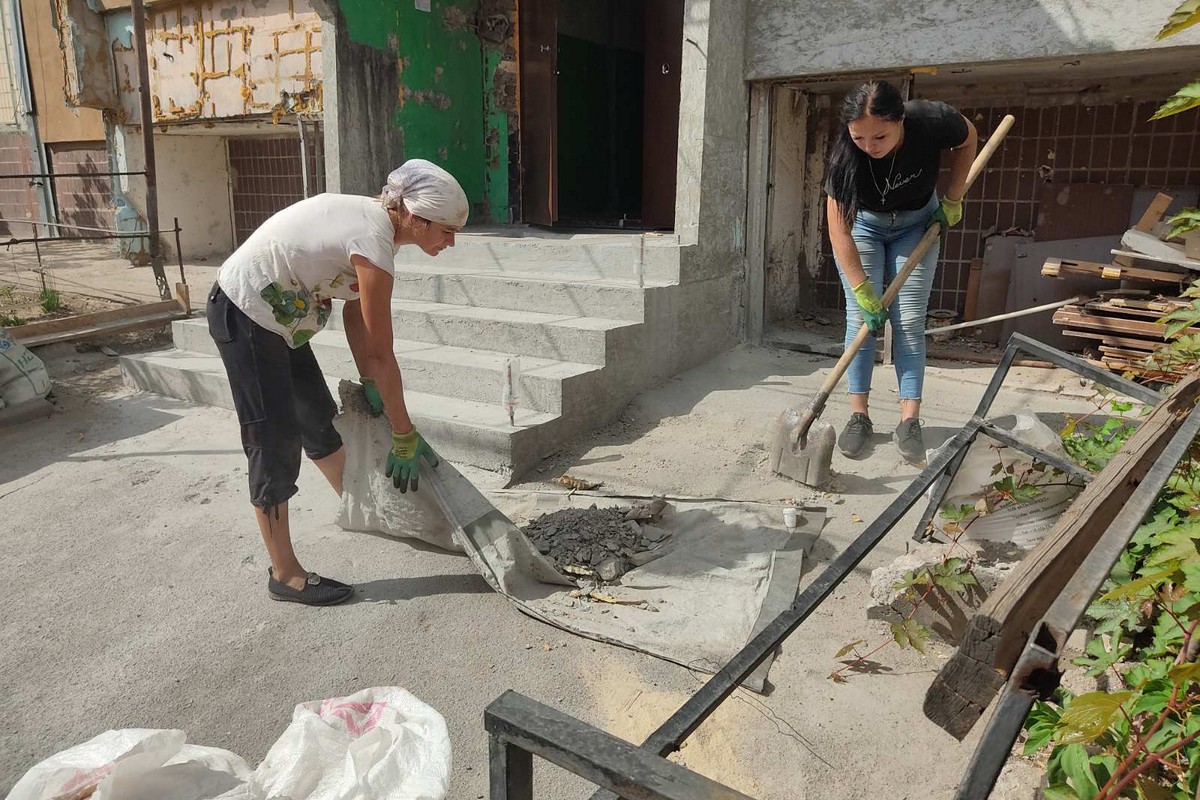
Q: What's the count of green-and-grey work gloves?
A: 4